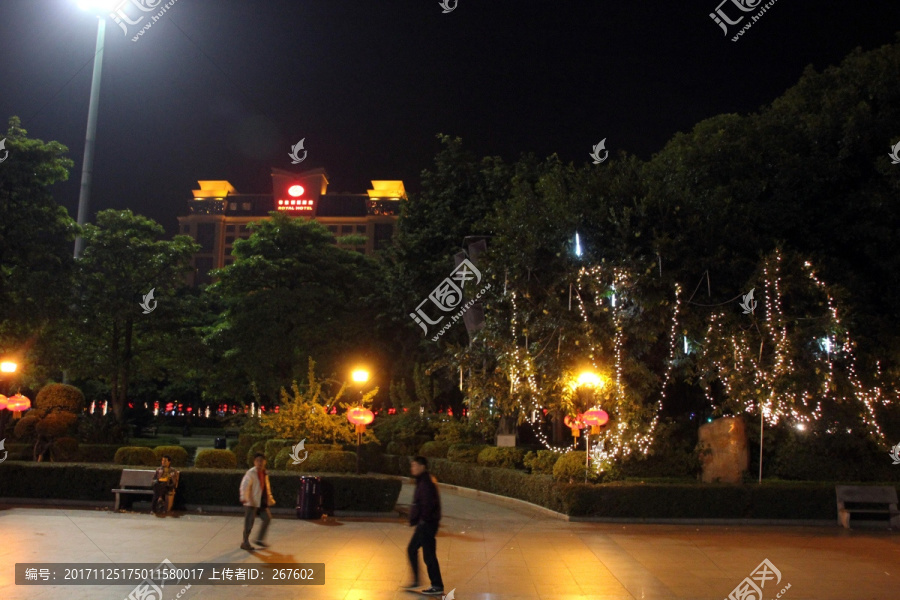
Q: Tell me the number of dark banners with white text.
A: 1